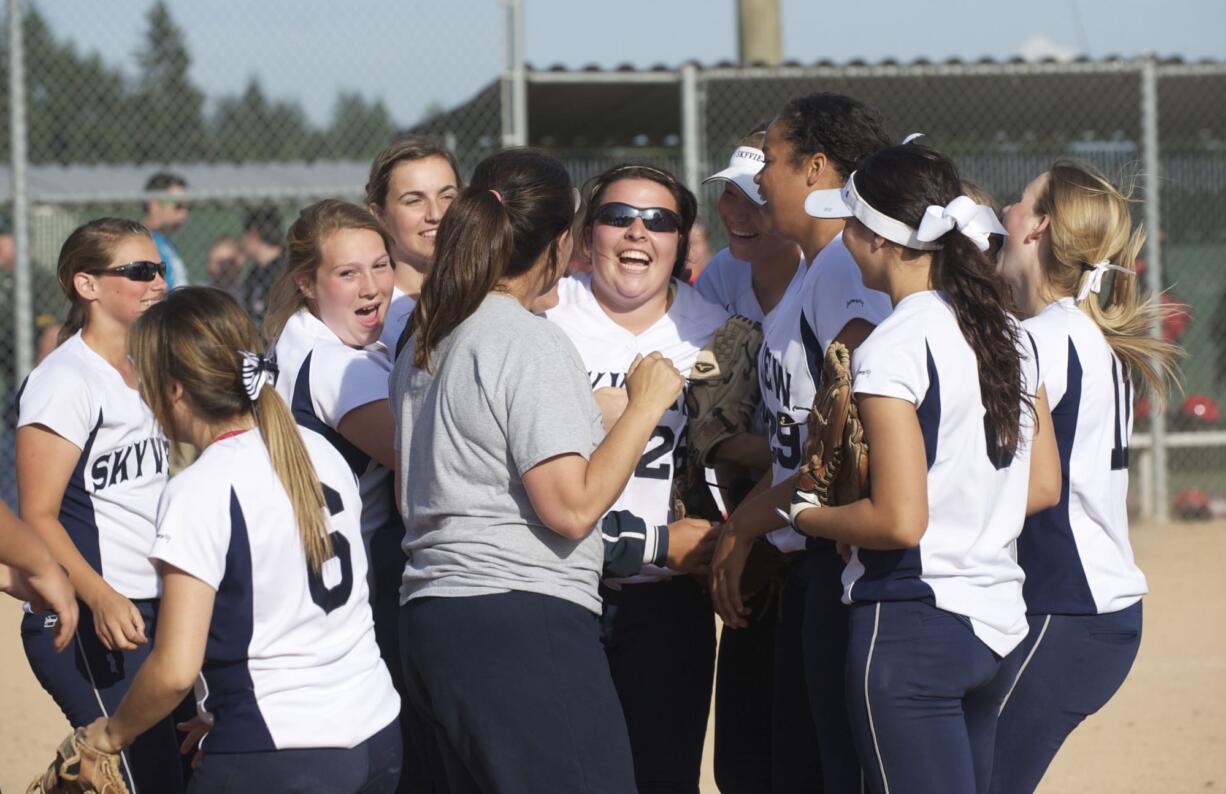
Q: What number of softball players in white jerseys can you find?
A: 9